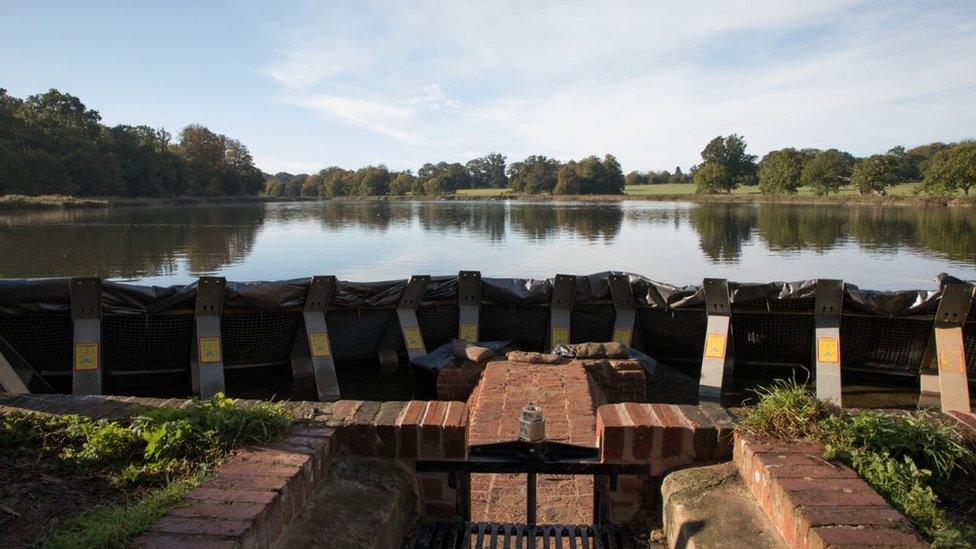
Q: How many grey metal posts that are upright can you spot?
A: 10